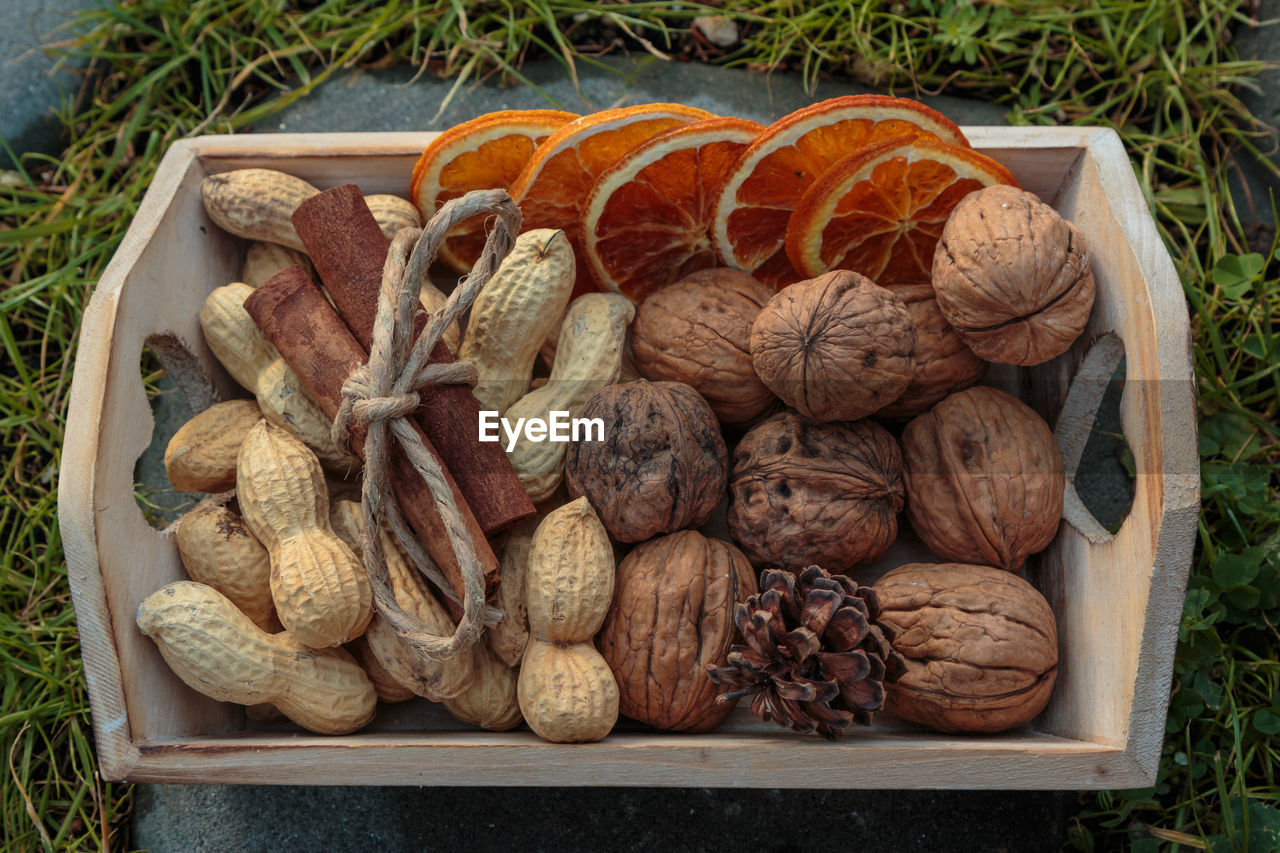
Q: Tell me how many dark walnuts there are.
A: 2